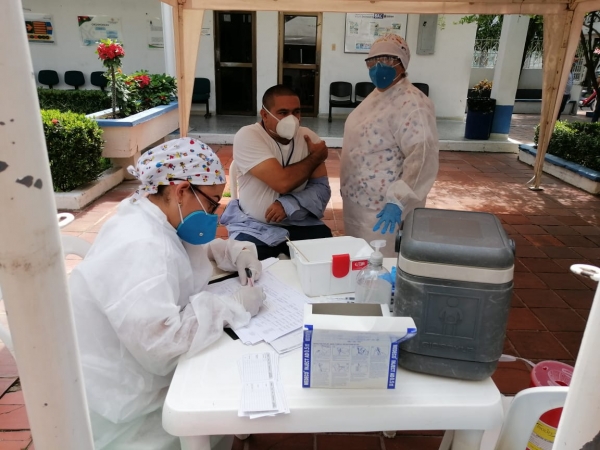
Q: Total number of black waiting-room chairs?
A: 7